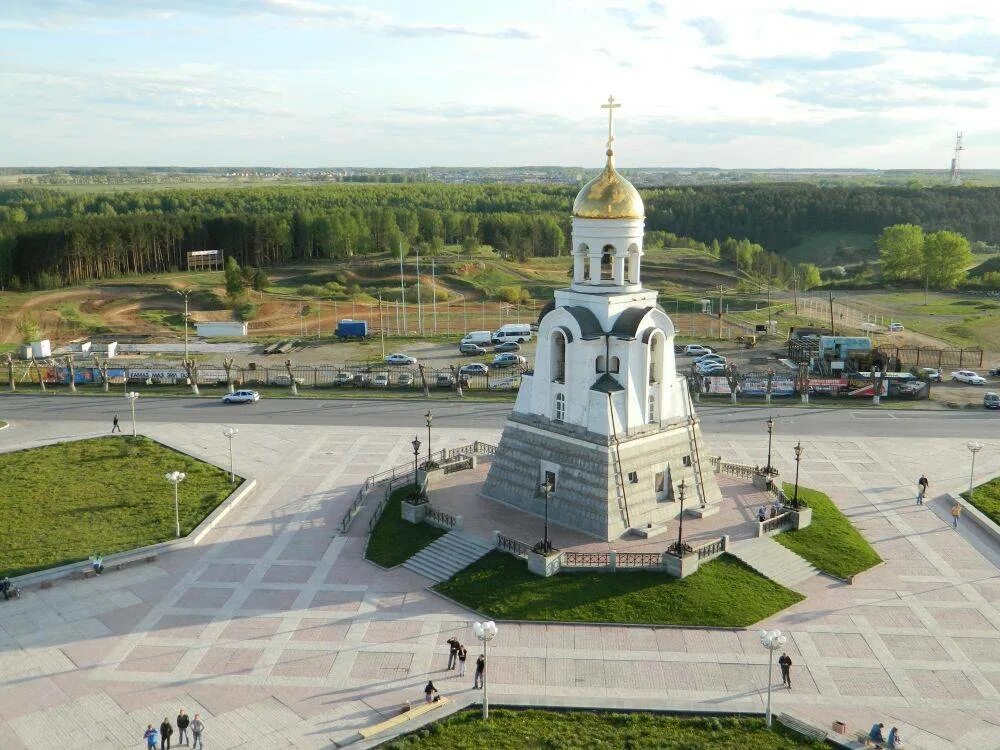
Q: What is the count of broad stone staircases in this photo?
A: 2